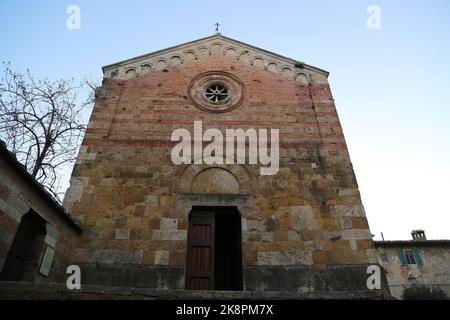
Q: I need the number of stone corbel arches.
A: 13